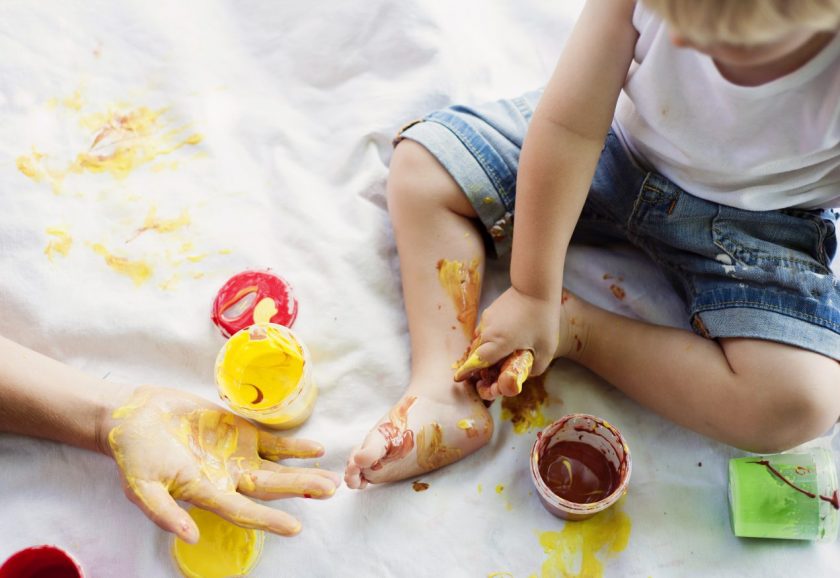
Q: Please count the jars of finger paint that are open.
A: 3